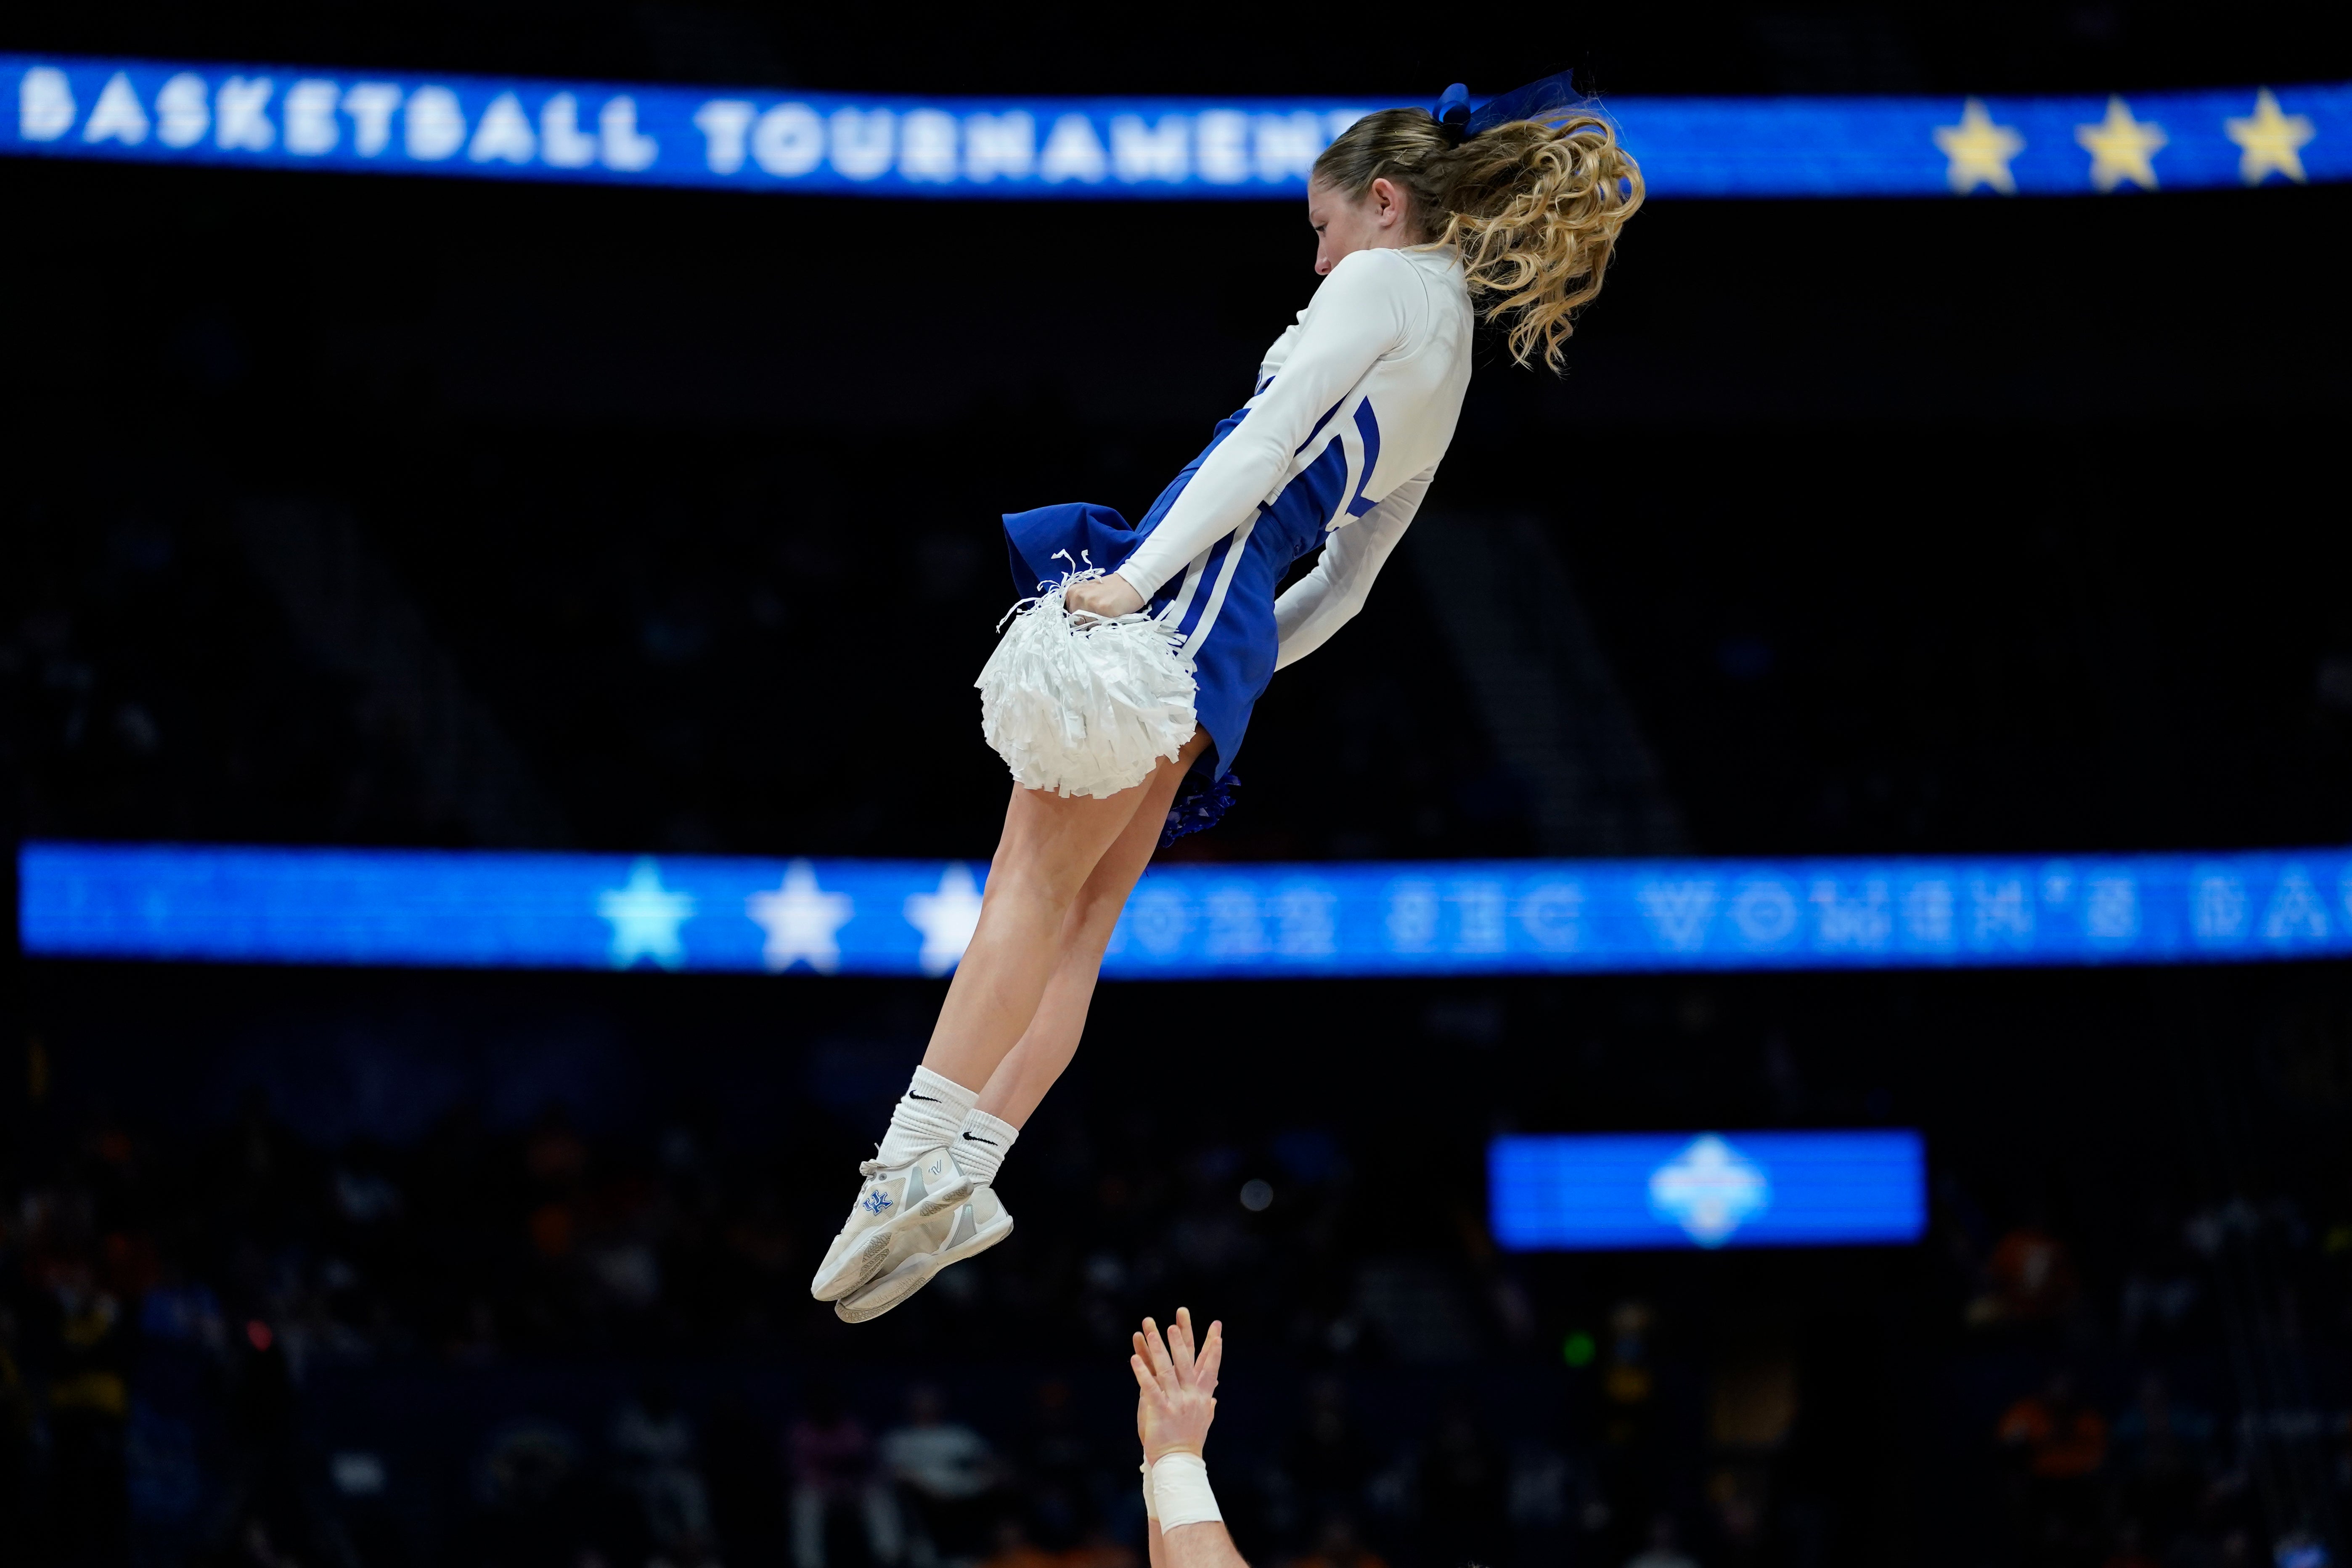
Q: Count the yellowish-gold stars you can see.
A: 3